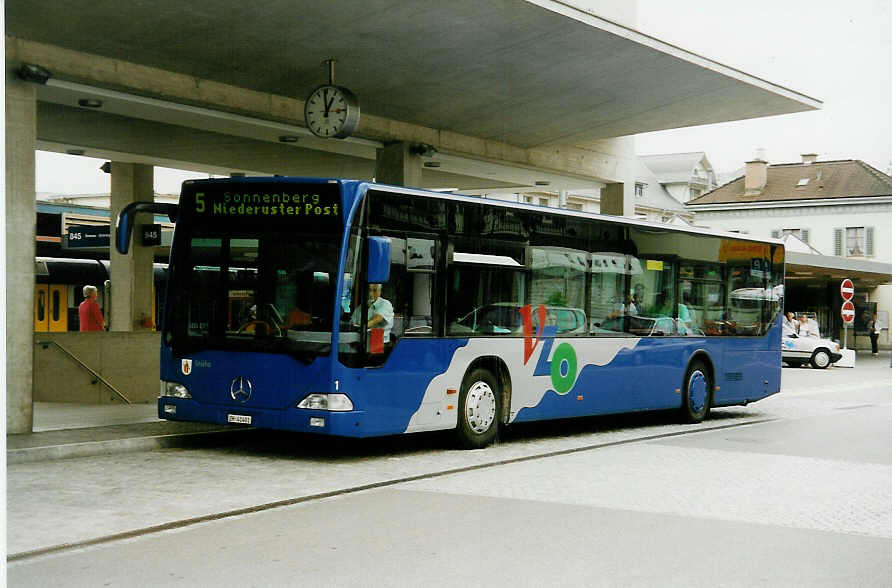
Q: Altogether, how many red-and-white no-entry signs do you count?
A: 2